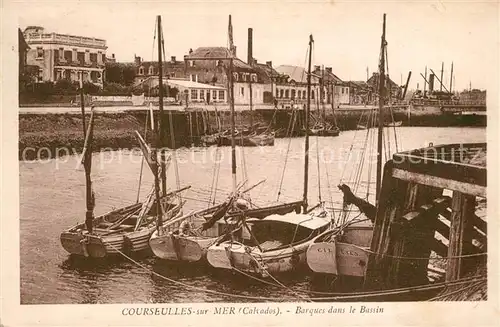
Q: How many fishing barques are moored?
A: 4